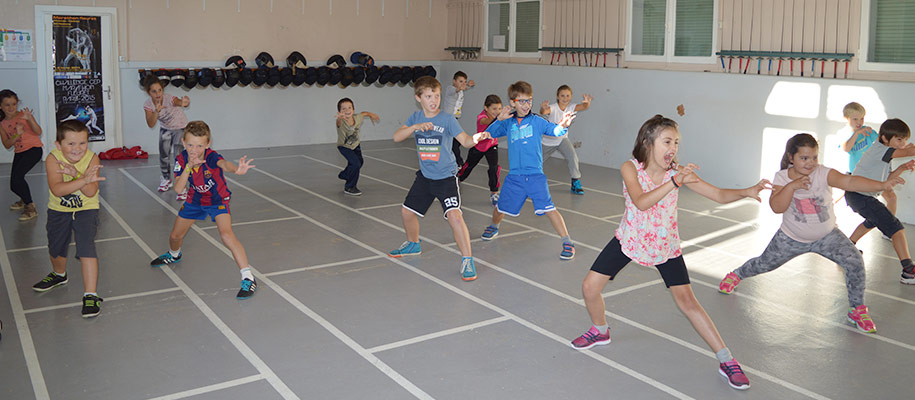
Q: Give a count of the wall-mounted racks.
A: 4